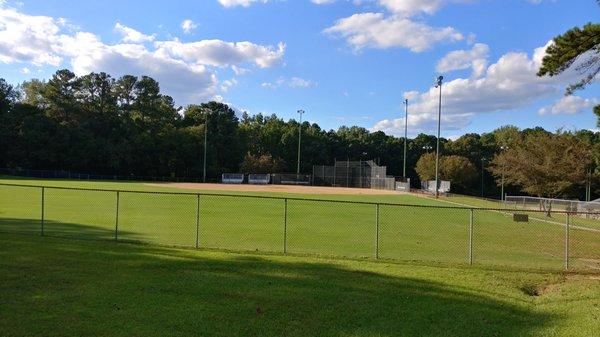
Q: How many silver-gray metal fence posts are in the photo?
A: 7